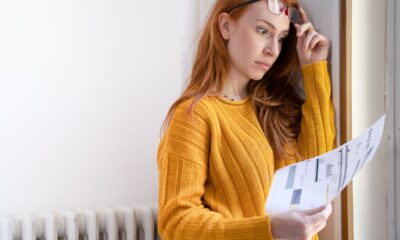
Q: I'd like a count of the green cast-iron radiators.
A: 0